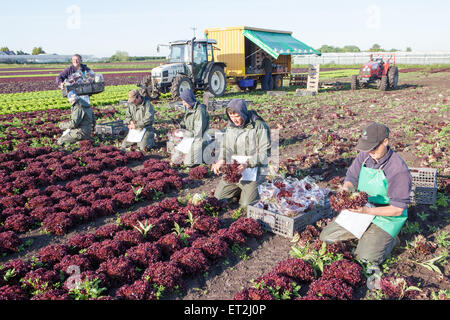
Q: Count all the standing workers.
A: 2